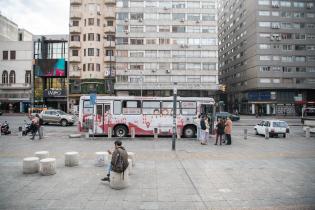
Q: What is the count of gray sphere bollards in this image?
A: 0